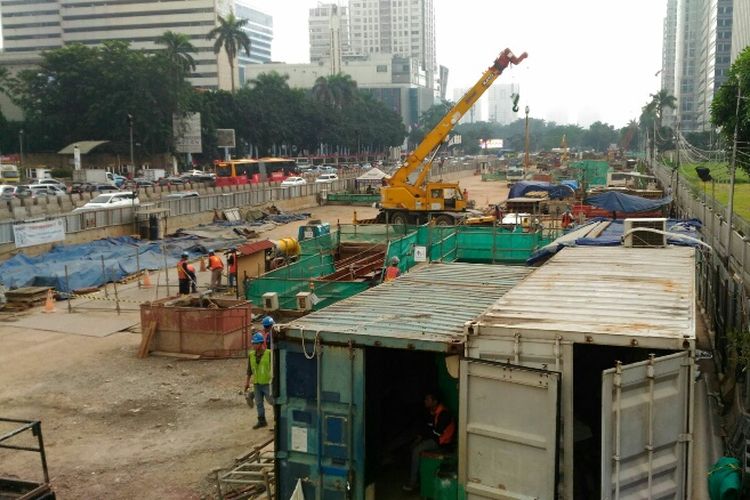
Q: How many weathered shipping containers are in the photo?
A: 2